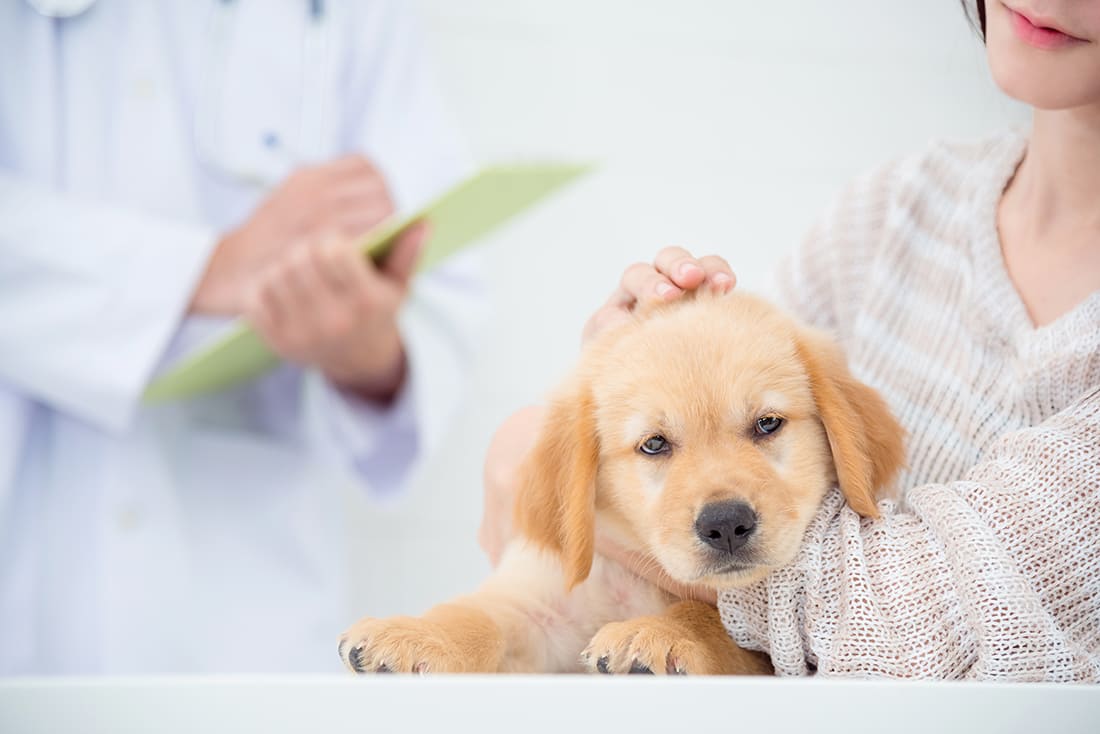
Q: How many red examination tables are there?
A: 0